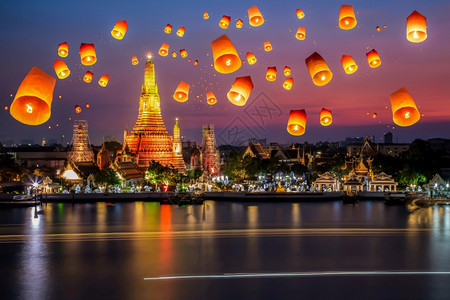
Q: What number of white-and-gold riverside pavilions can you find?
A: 3